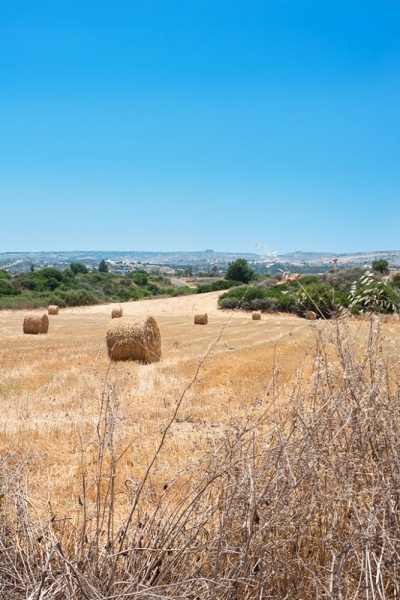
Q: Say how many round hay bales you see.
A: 7